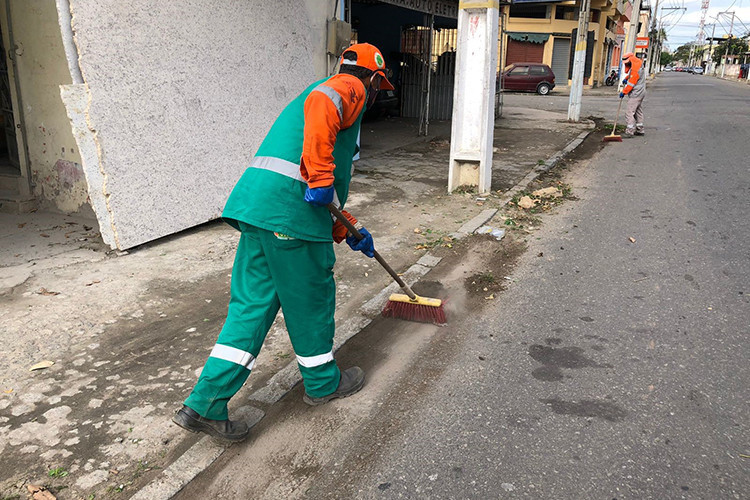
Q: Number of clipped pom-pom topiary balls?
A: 0